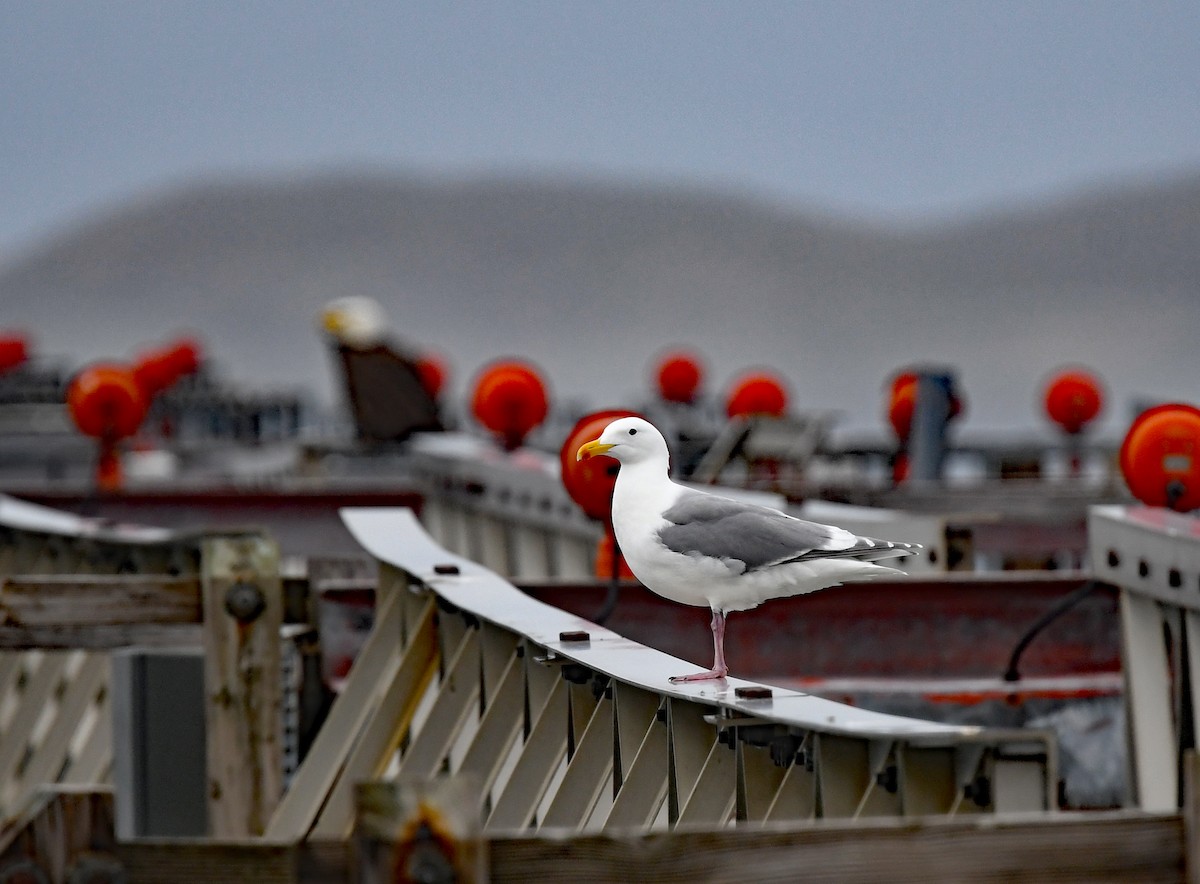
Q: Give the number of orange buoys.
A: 12